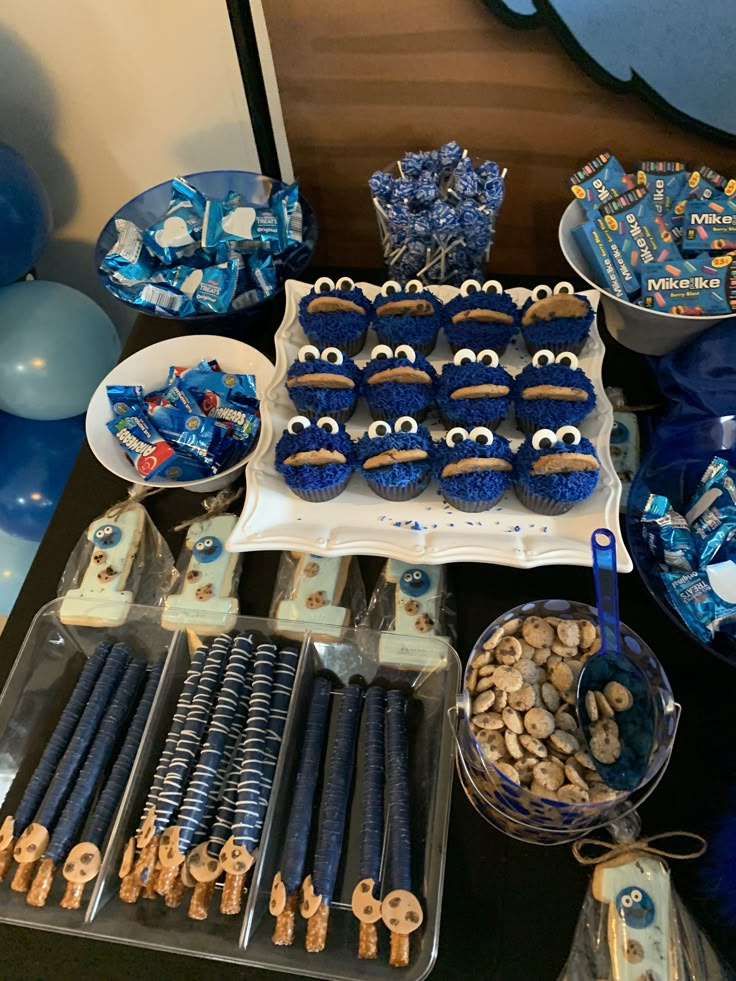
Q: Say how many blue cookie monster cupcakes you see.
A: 12